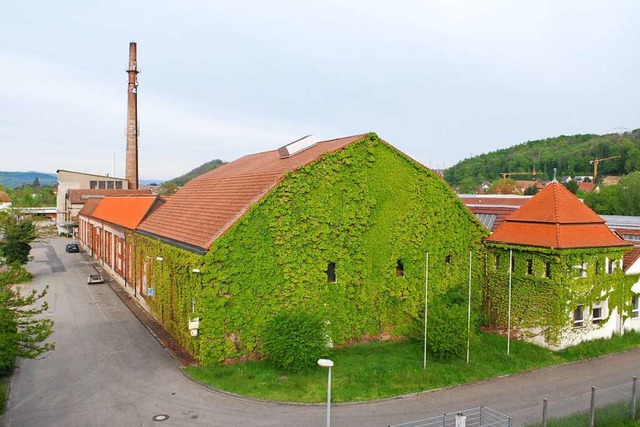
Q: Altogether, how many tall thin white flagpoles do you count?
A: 3